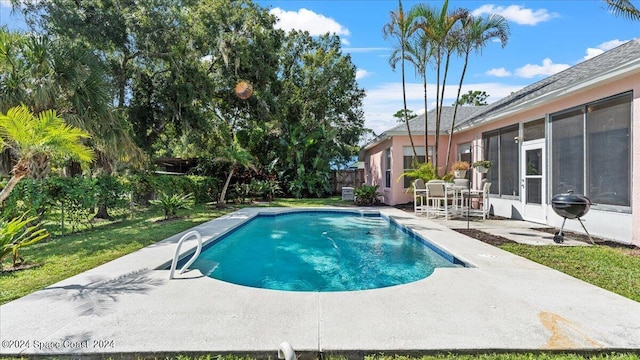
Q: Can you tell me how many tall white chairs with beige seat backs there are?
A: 4